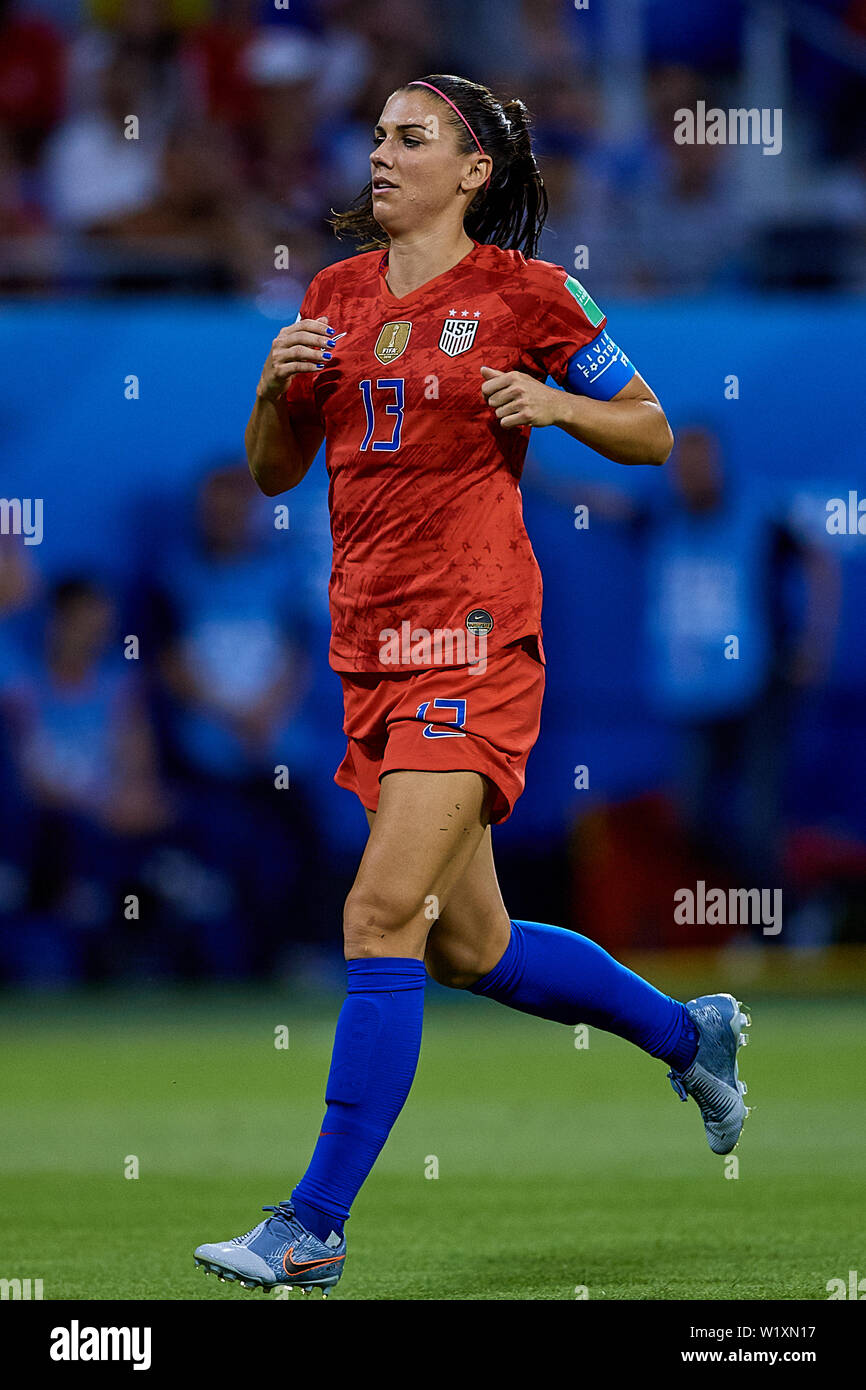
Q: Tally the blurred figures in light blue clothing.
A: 3